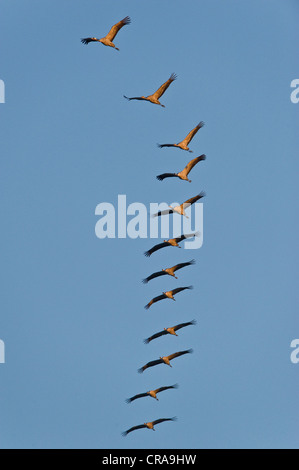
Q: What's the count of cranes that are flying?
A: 12